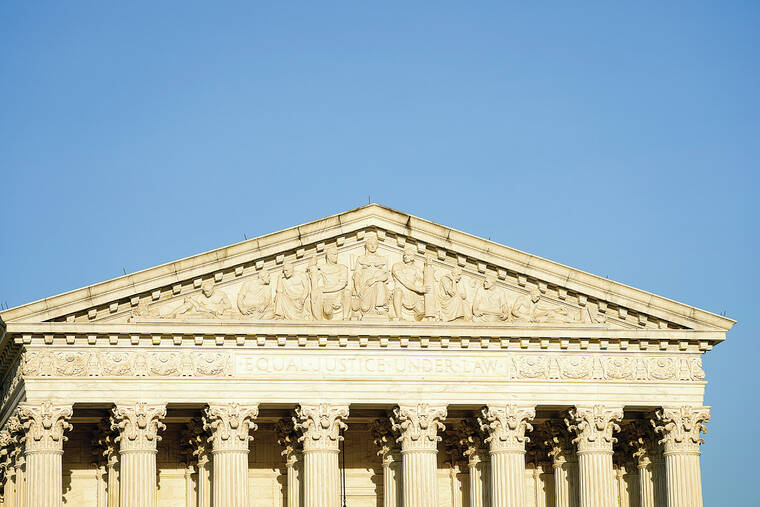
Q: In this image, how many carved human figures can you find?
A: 9